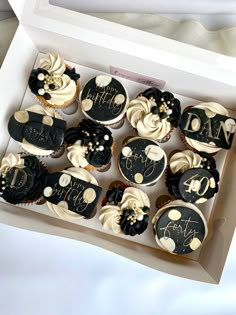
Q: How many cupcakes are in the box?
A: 12